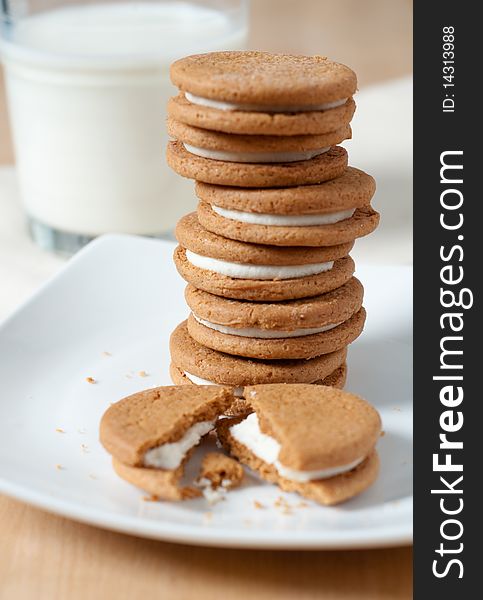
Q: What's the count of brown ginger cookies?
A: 7